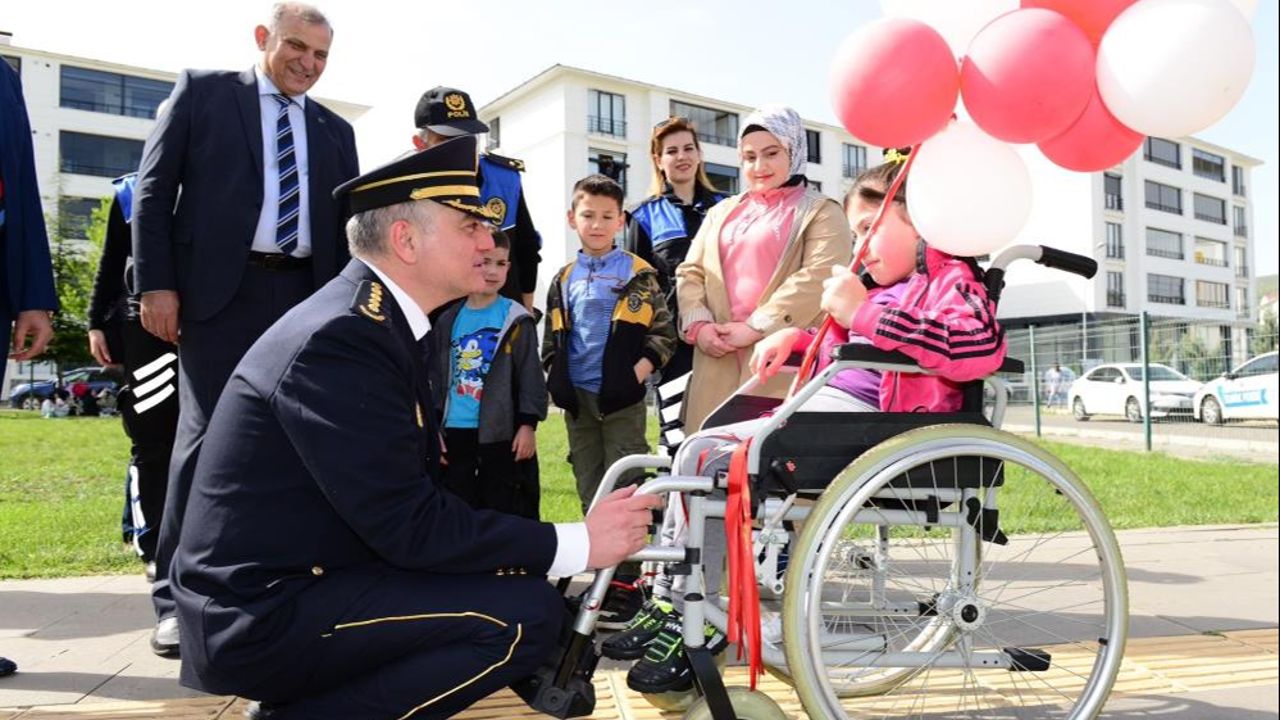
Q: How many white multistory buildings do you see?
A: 3